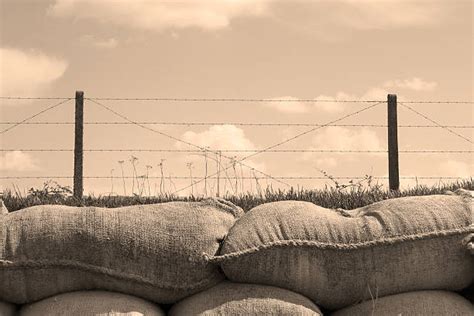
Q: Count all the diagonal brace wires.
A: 4